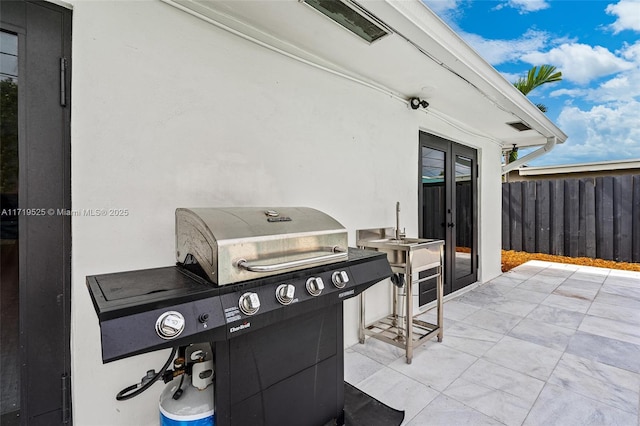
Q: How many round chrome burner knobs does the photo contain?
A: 5